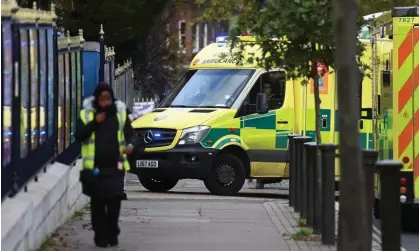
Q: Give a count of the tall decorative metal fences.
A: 1